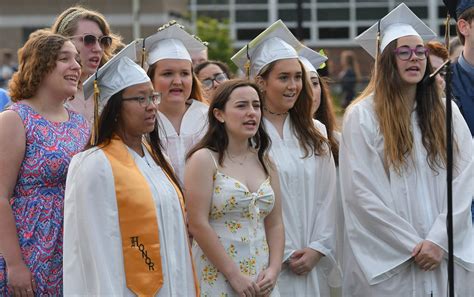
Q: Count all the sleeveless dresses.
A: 2